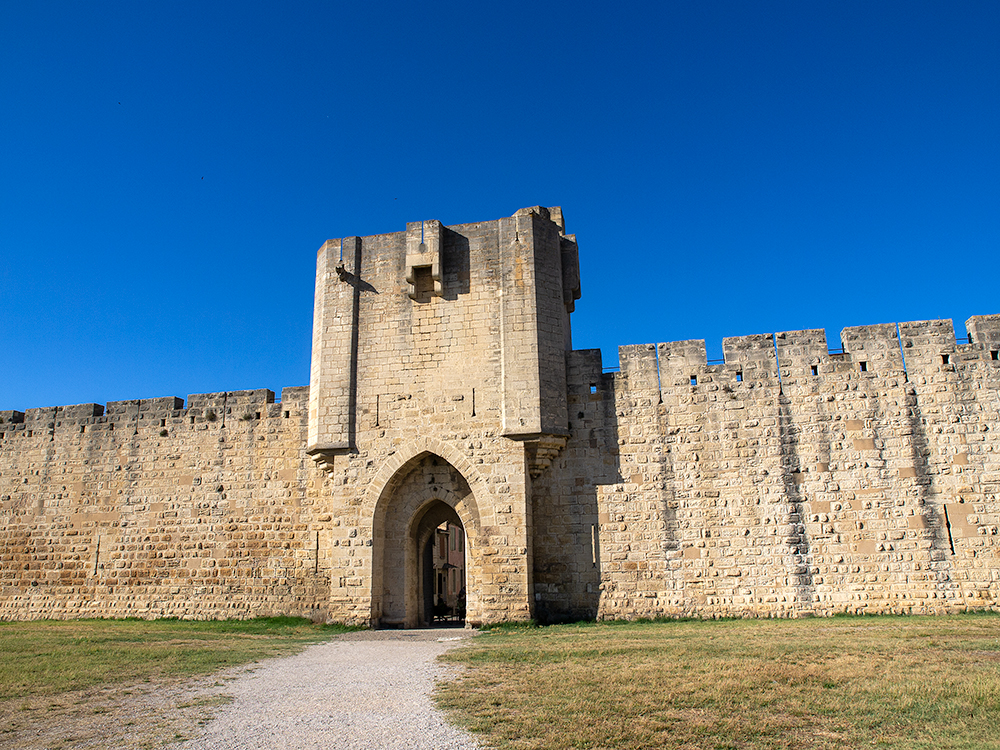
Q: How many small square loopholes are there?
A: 15